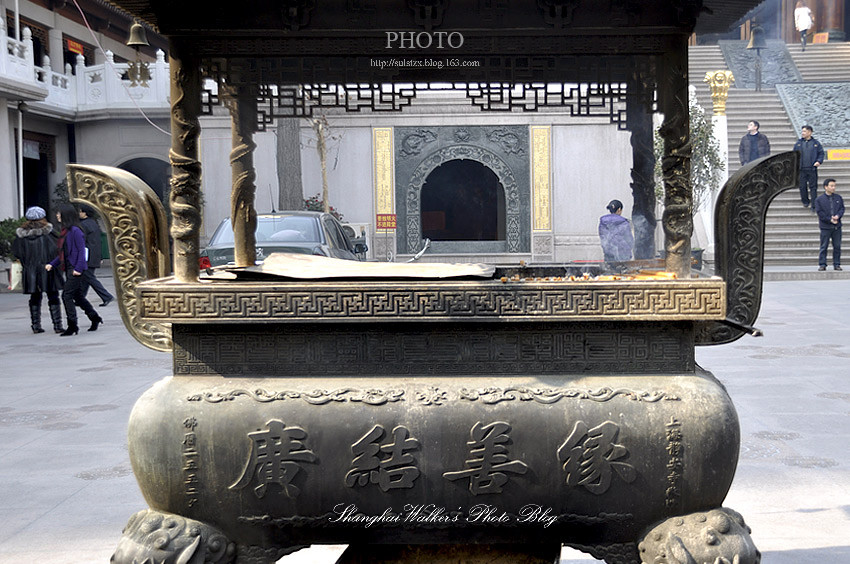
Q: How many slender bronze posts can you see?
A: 4